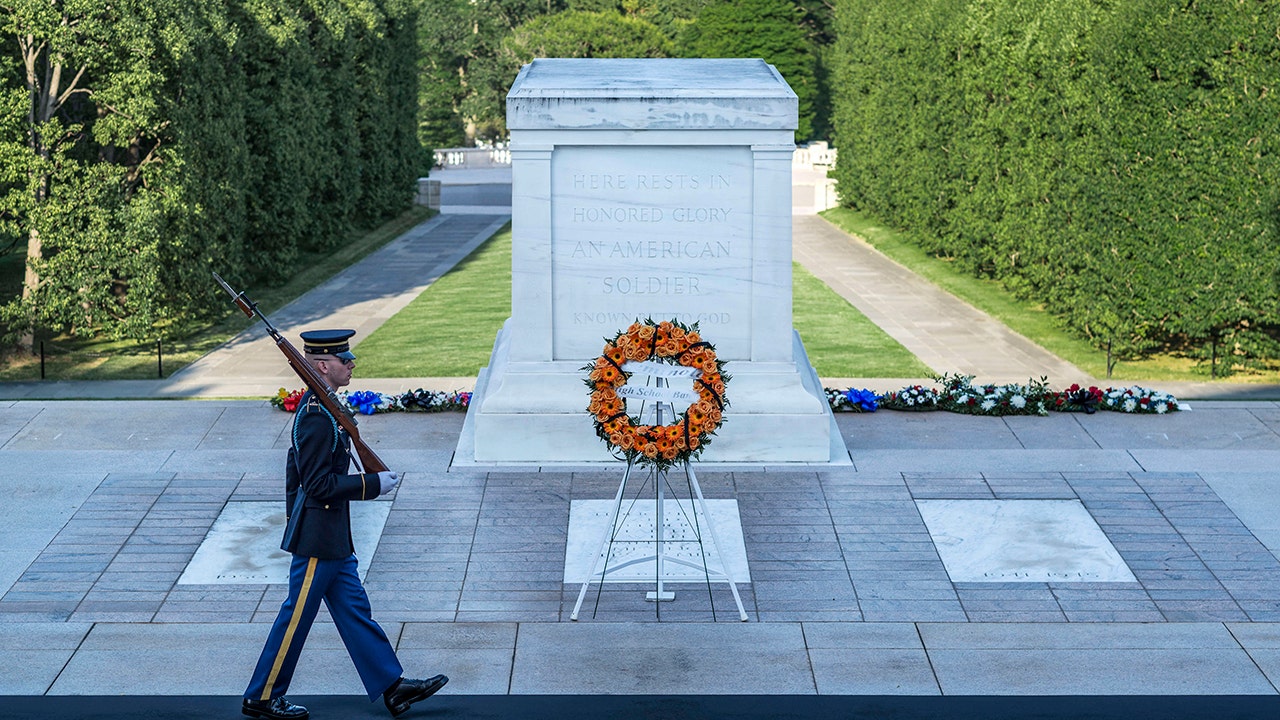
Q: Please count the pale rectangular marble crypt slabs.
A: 3